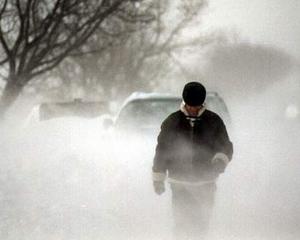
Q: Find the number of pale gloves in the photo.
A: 2